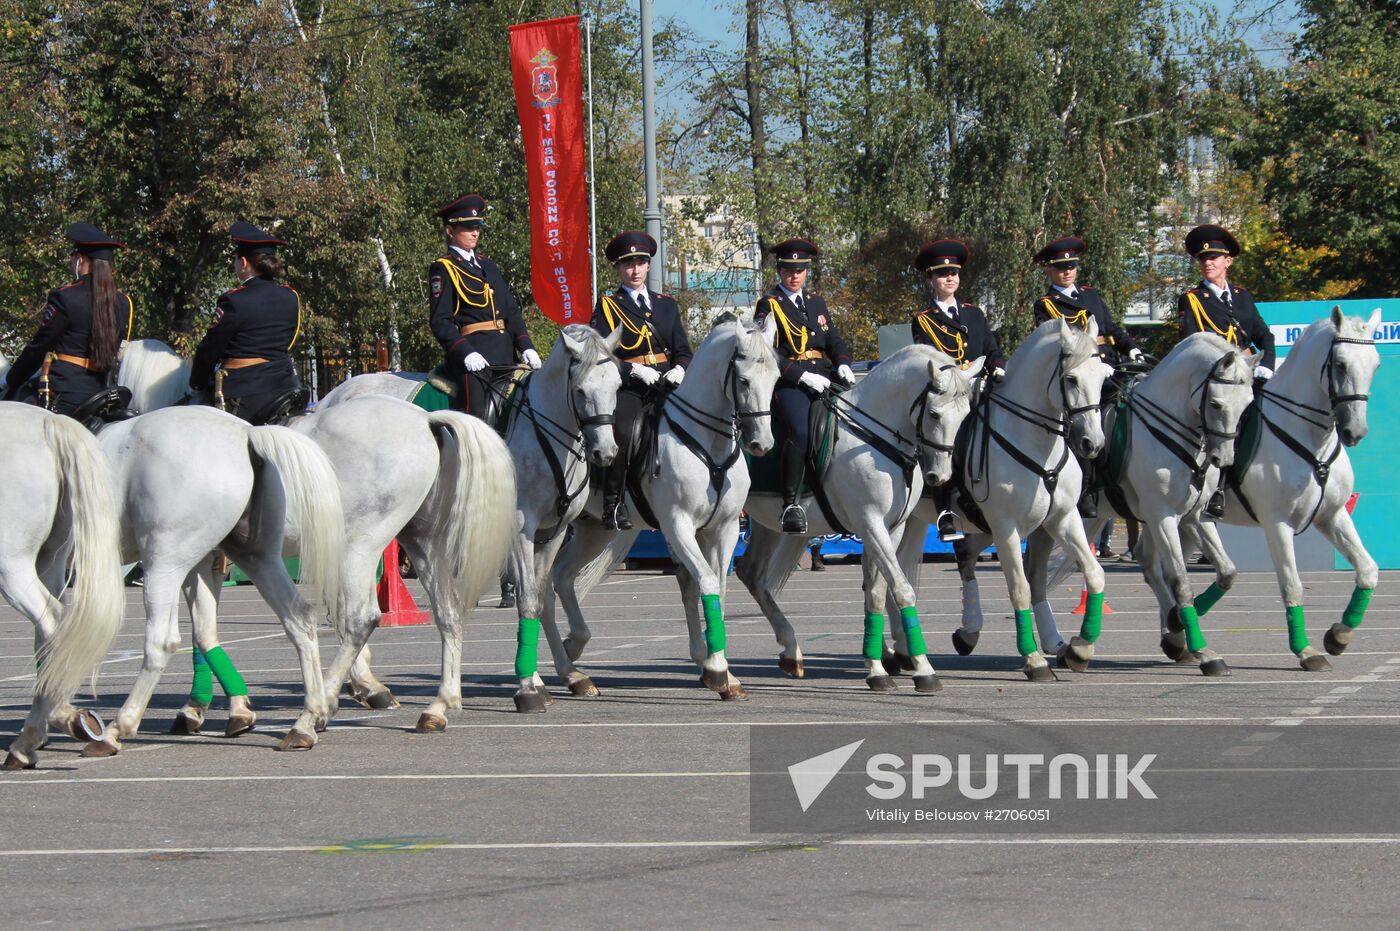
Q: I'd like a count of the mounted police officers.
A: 8